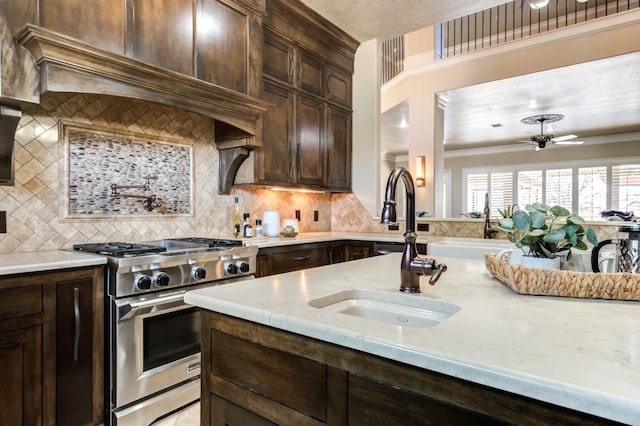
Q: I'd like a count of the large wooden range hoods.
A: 1